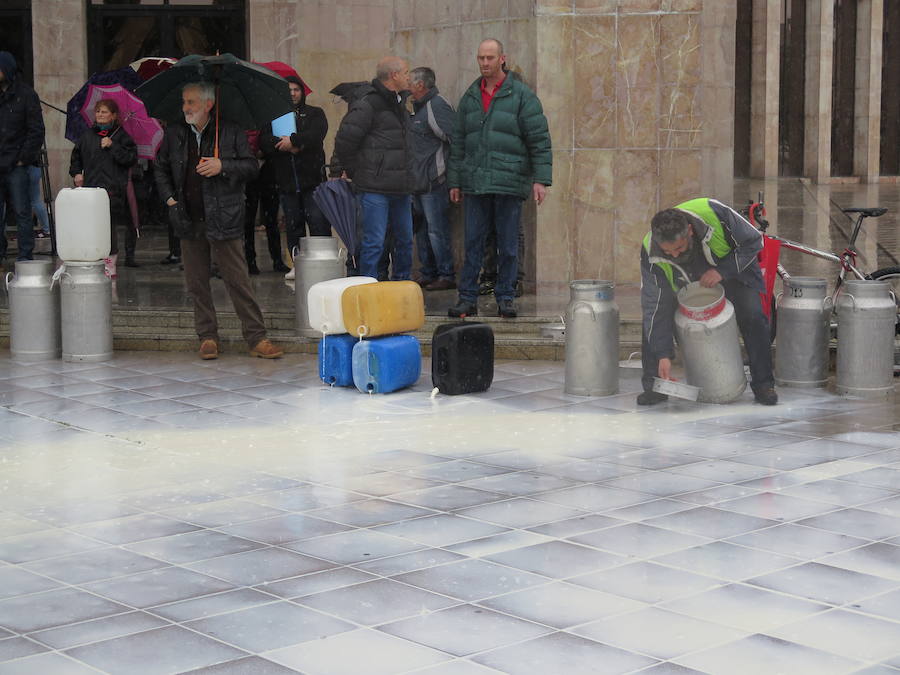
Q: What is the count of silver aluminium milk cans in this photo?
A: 7